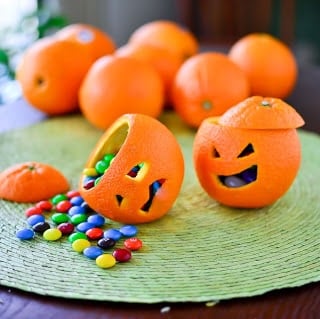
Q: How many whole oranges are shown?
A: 7